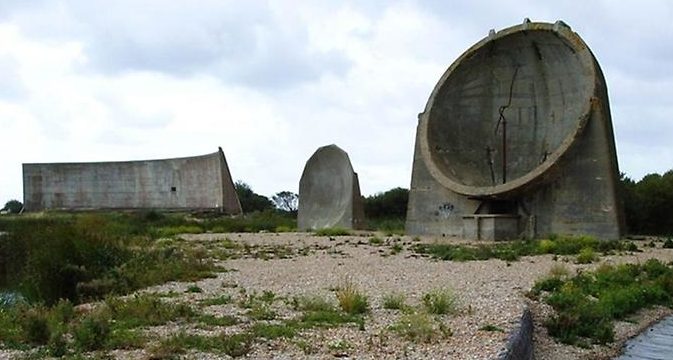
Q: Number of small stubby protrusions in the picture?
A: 3